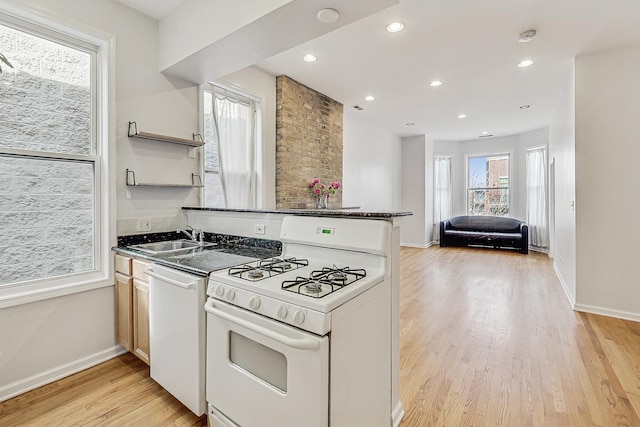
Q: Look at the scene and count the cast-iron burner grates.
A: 4